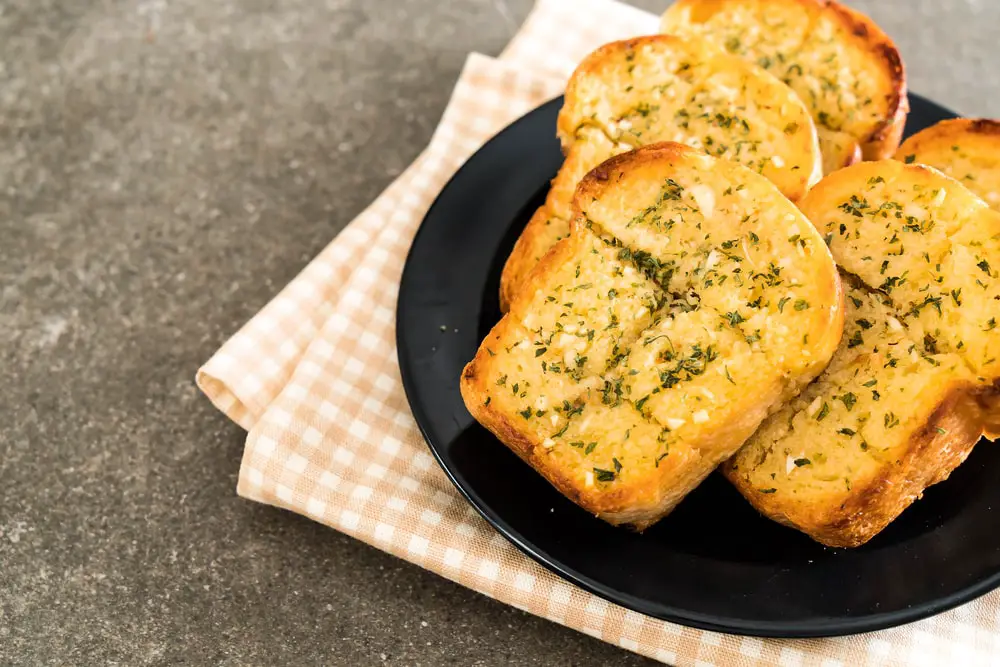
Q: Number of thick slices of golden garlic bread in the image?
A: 5